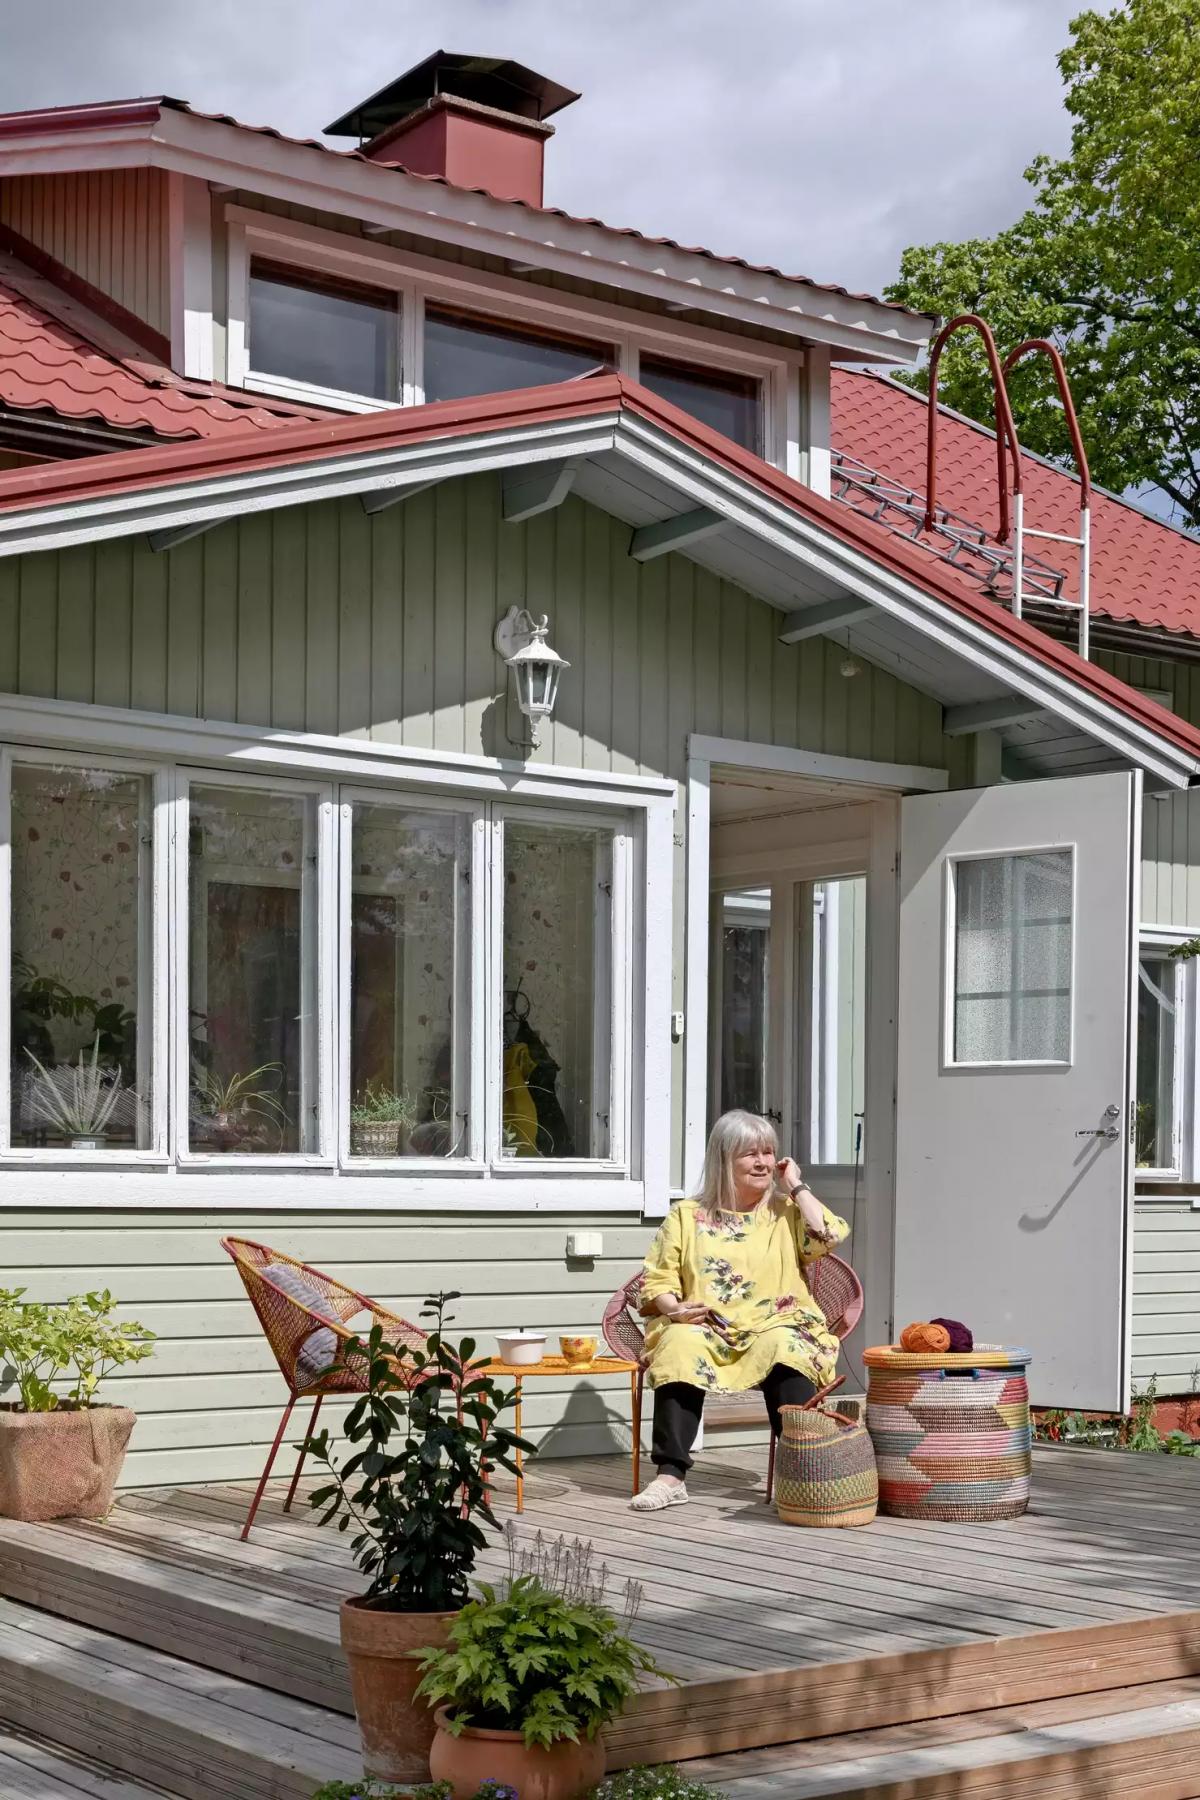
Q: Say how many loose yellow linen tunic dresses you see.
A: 1